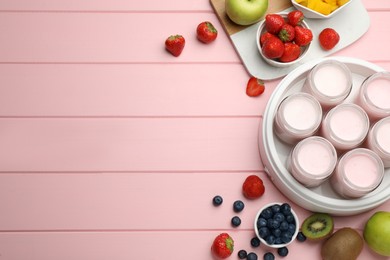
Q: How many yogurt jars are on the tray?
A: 7